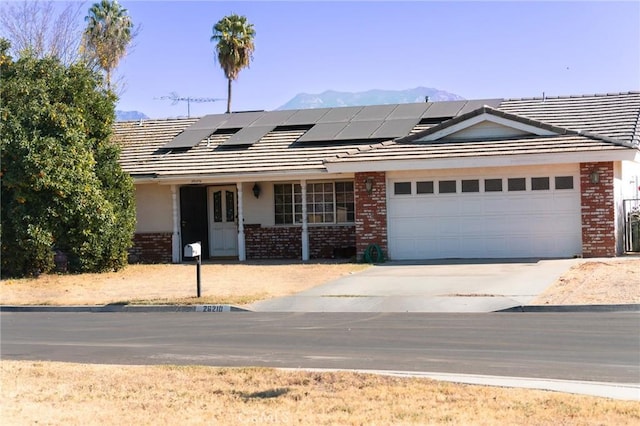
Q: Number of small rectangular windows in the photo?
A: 8